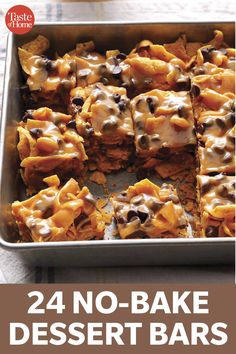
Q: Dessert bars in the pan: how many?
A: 11